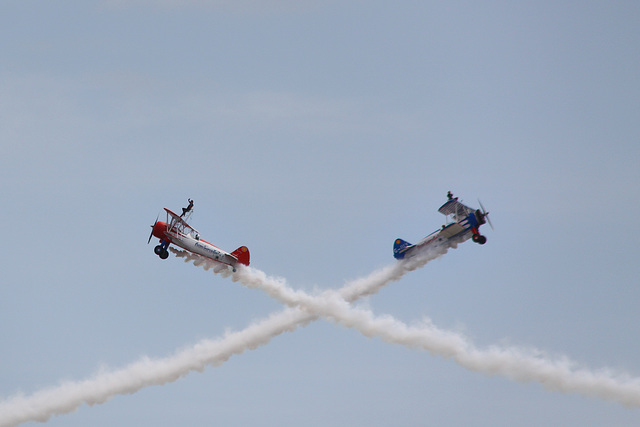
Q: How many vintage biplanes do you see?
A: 2